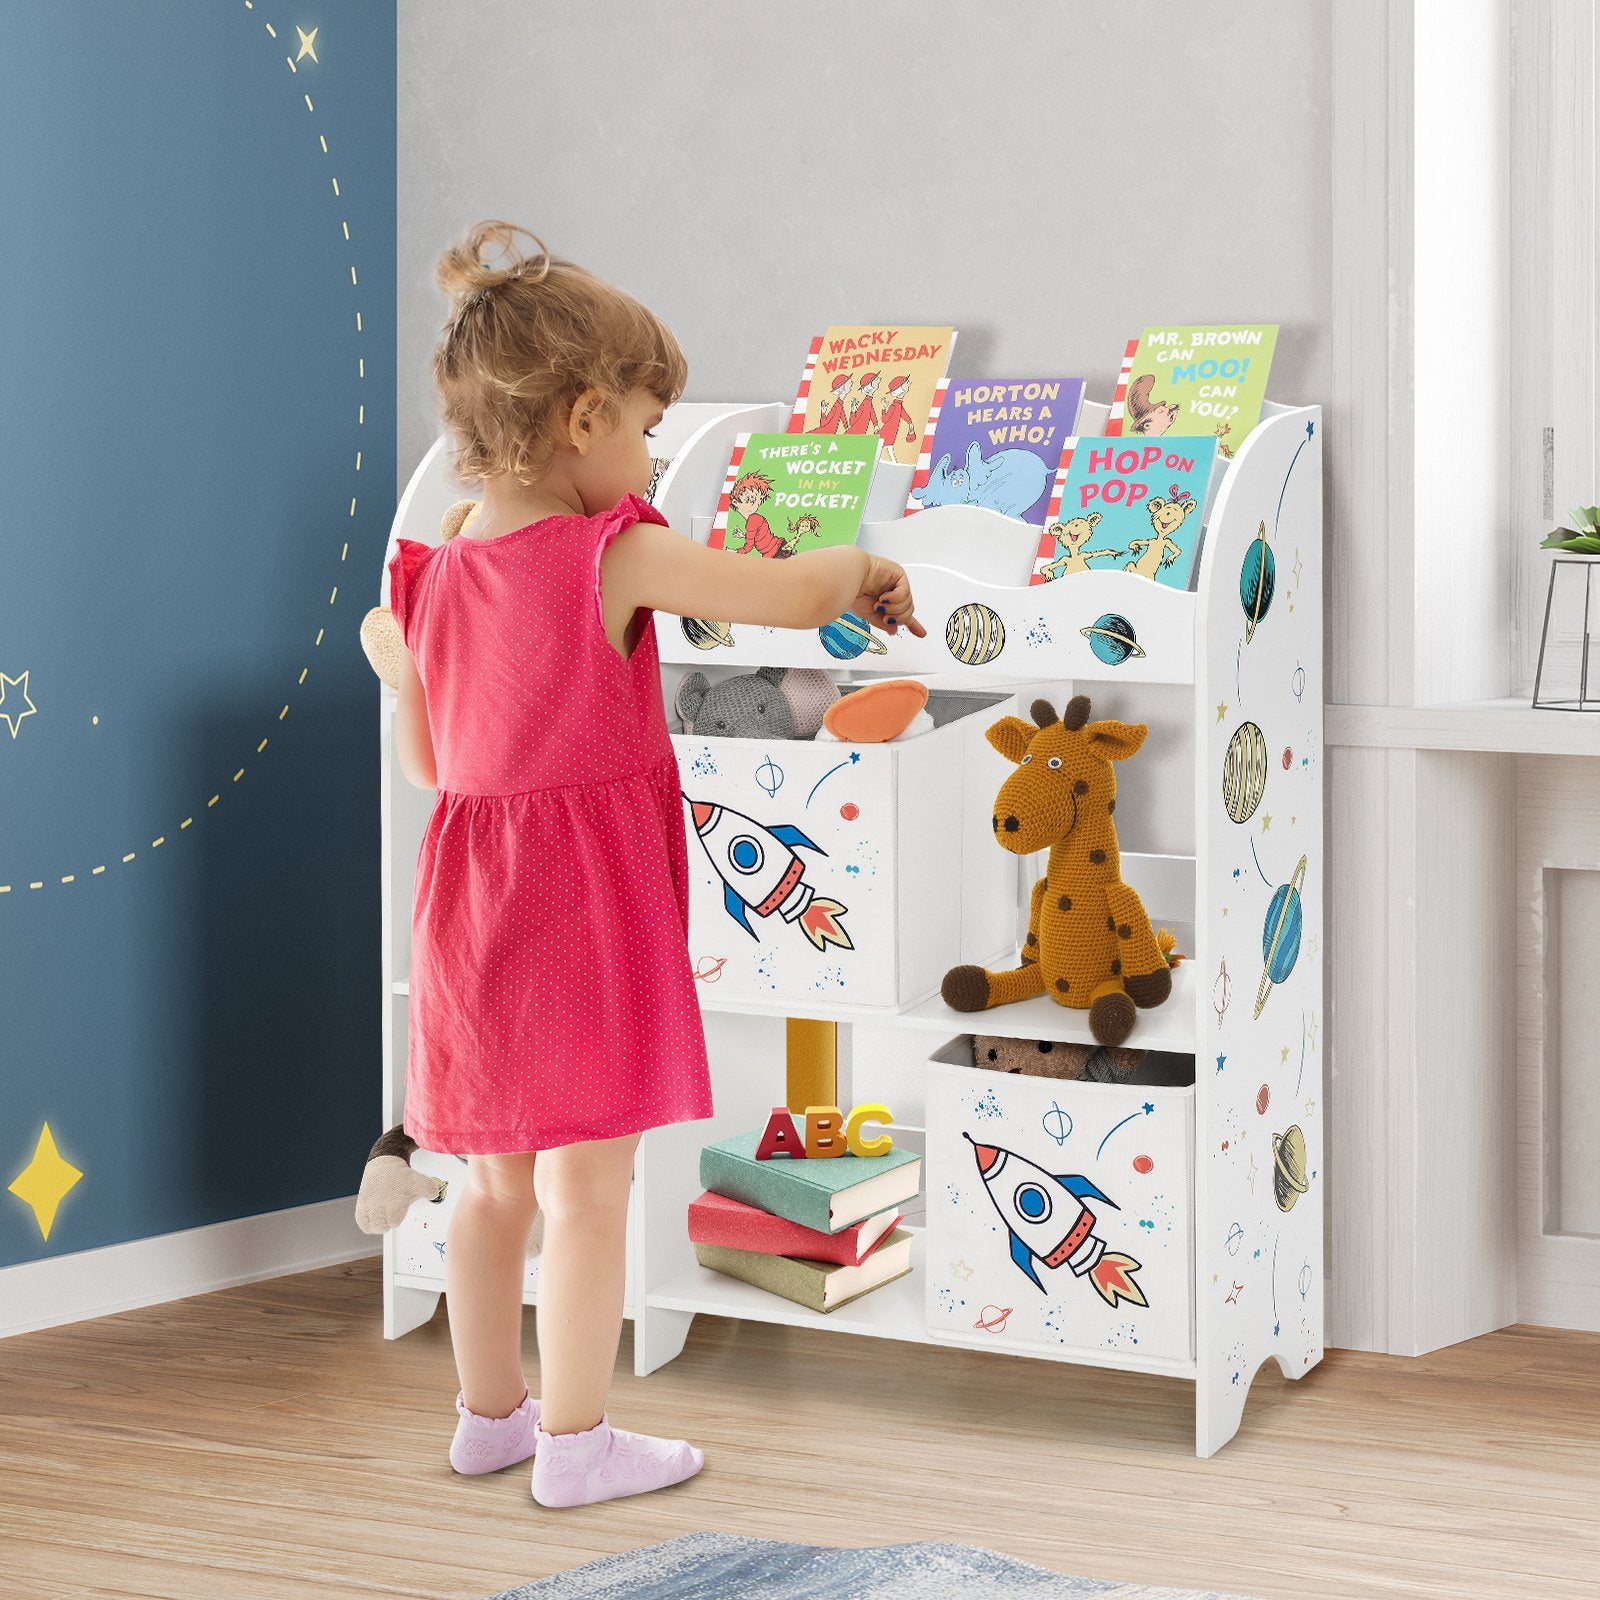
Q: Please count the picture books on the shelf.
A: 5